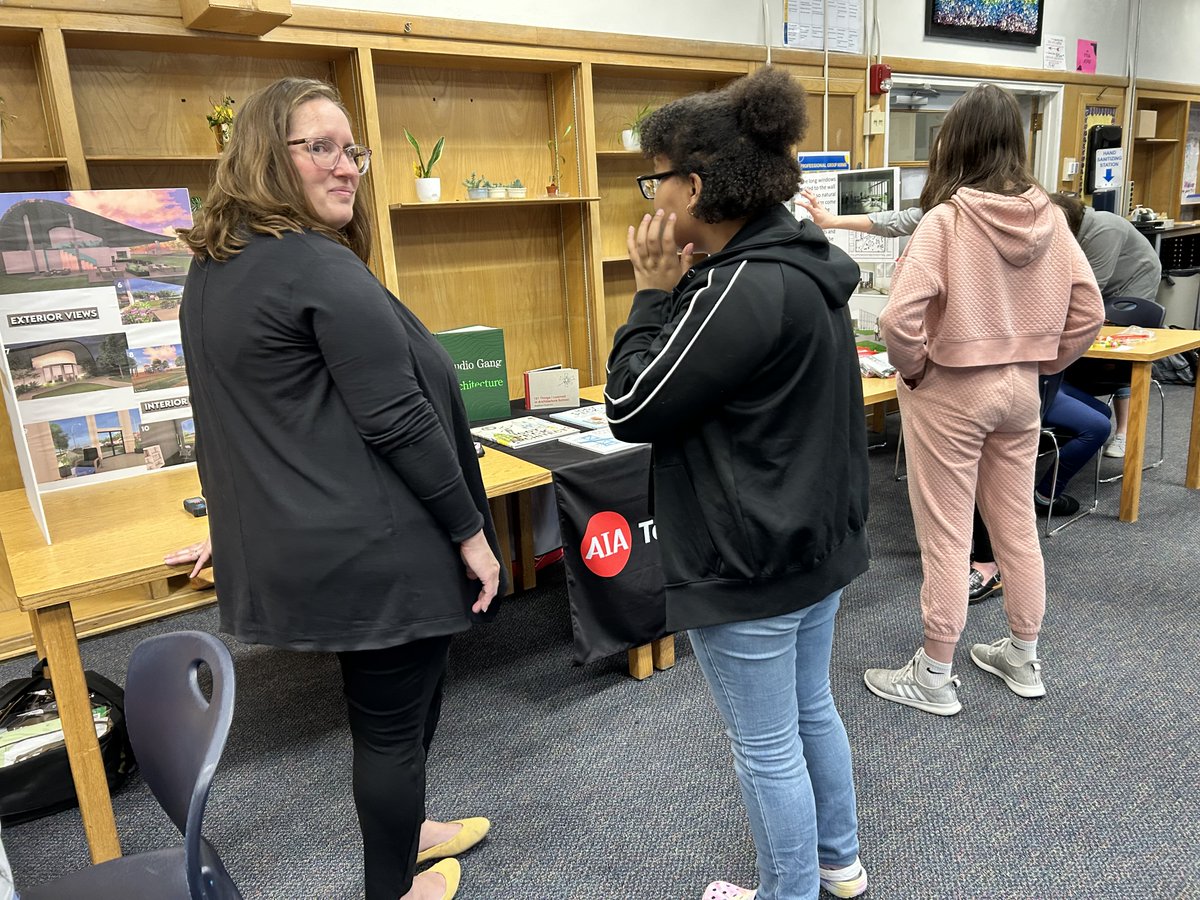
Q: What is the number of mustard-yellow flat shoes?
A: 2